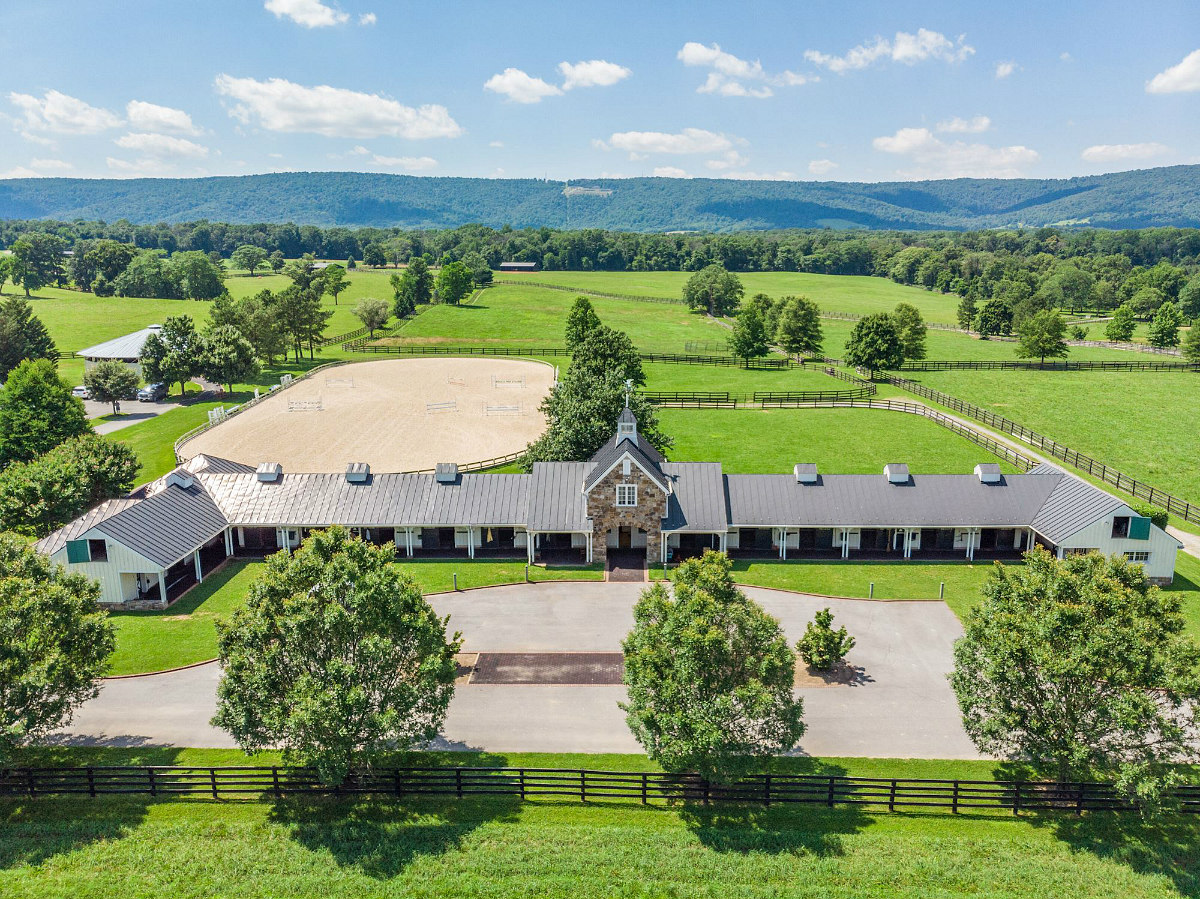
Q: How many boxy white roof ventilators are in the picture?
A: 7